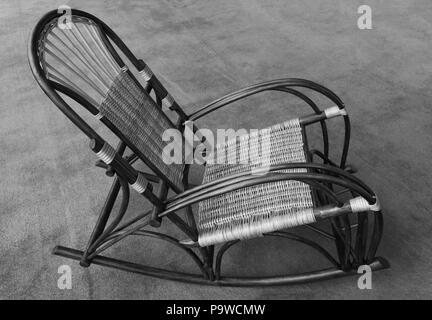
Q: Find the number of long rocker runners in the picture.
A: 2